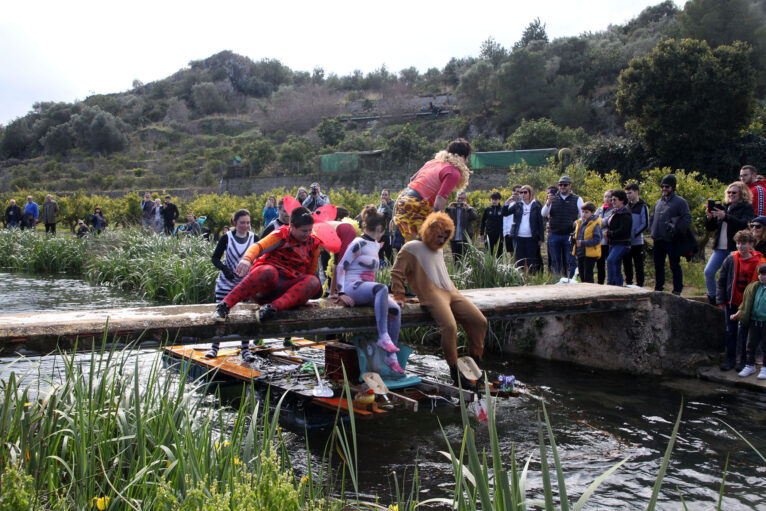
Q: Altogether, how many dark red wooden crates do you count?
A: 1